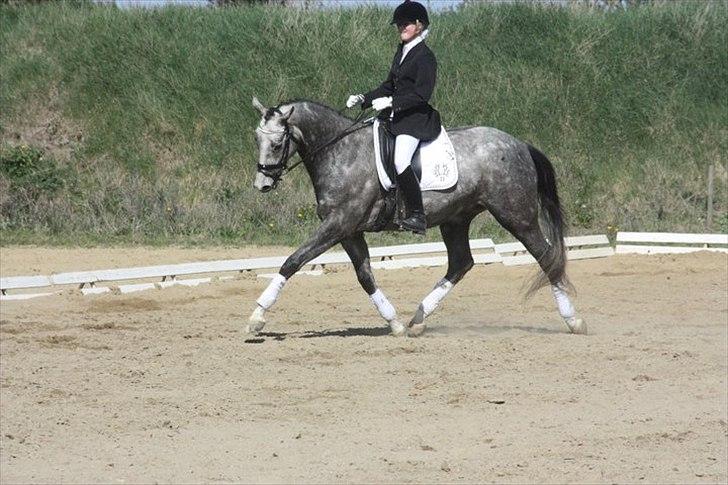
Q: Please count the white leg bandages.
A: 4